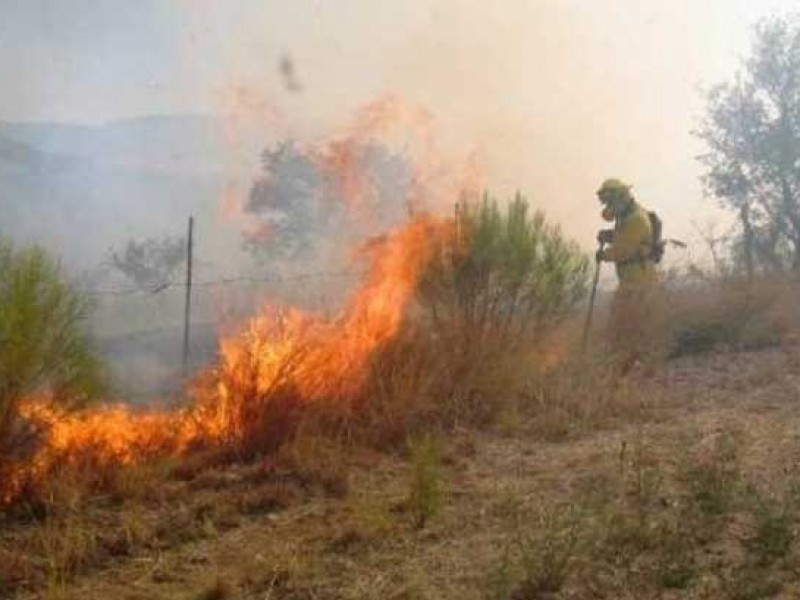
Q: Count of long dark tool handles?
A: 1